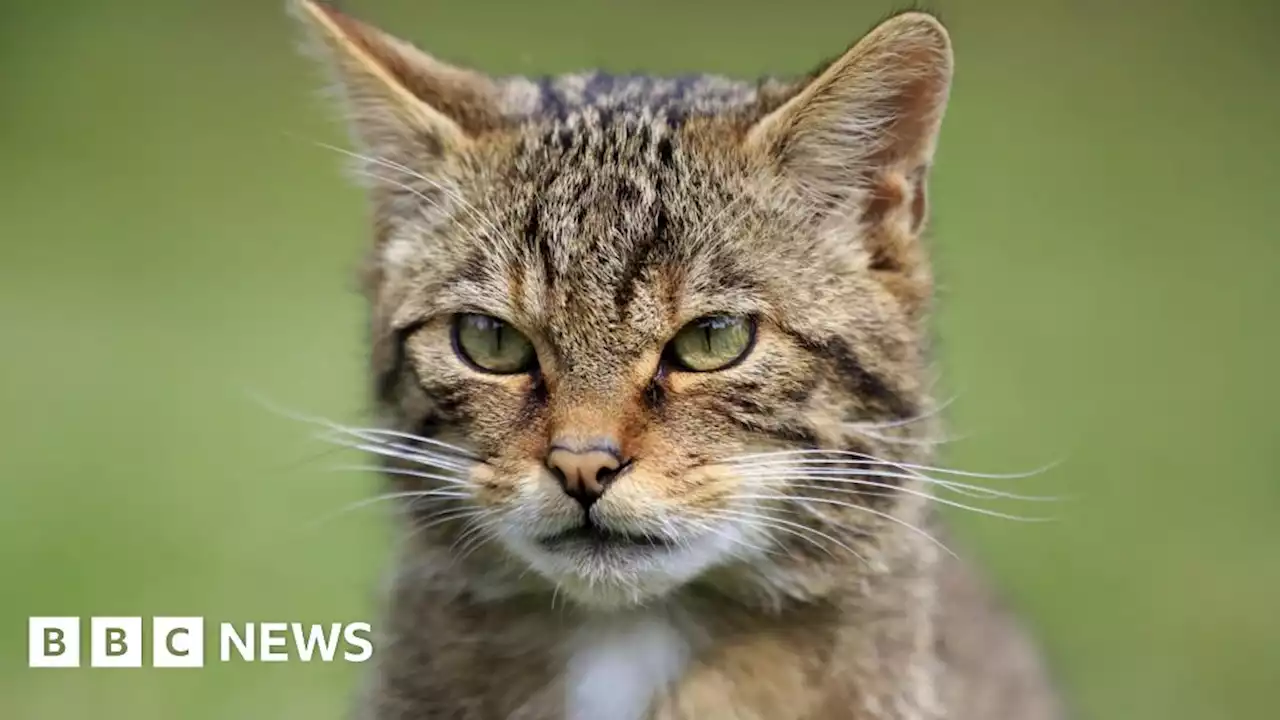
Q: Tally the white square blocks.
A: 3